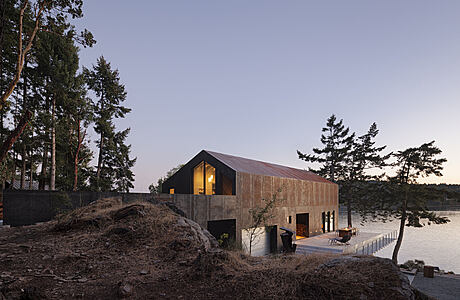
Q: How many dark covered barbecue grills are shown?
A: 1